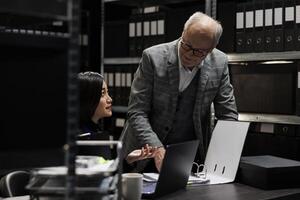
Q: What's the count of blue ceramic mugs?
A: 0